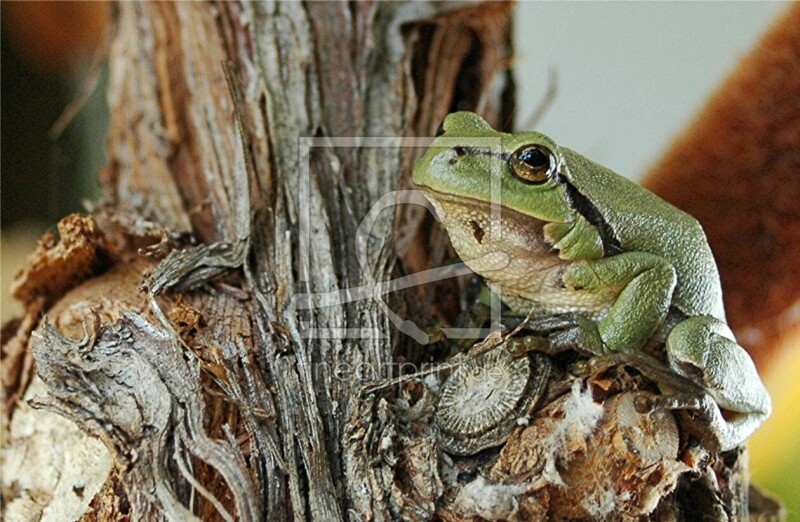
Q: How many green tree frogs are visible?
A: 1